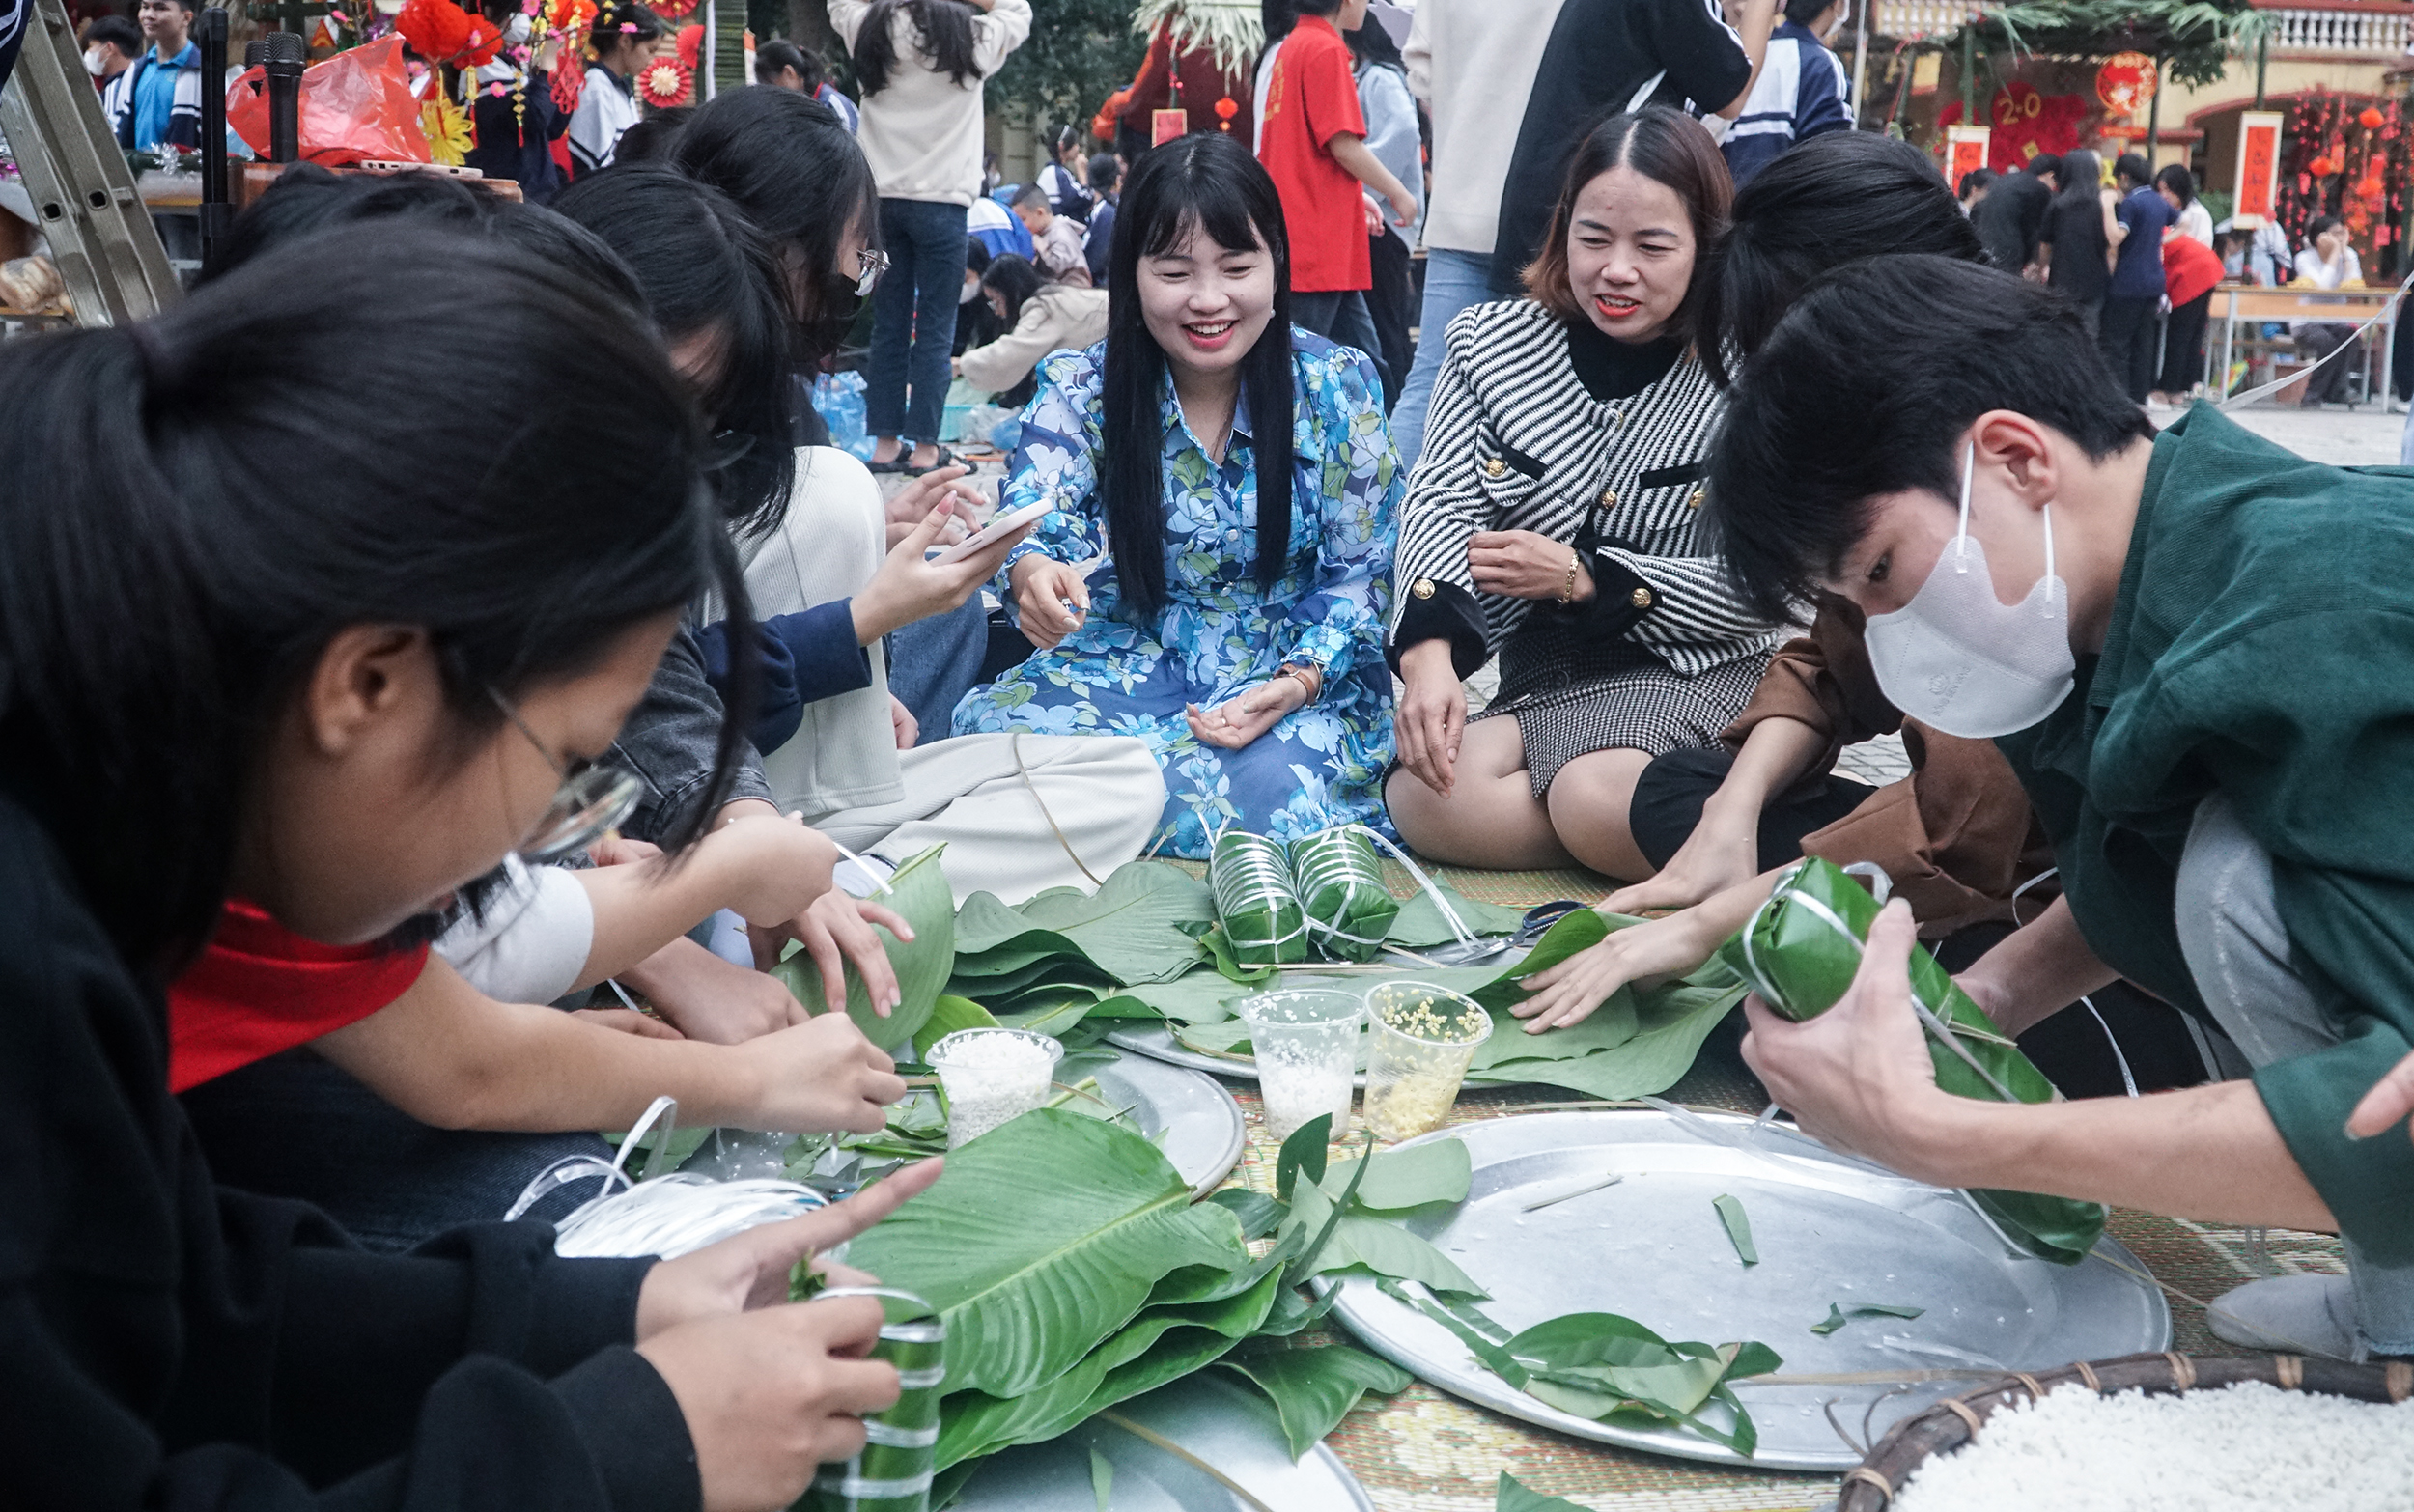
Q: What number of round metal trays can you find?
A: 4